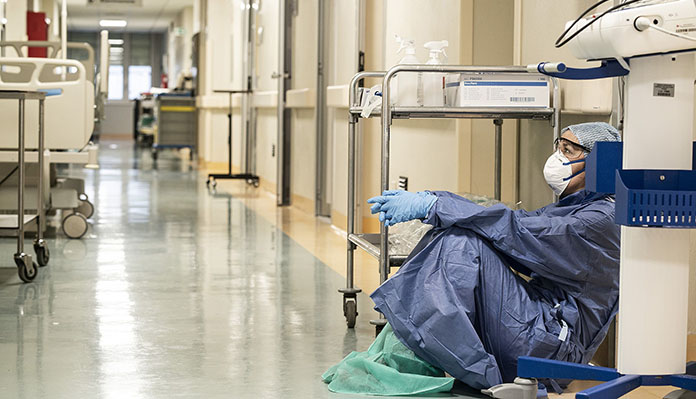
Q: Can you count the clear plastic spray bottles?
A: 2